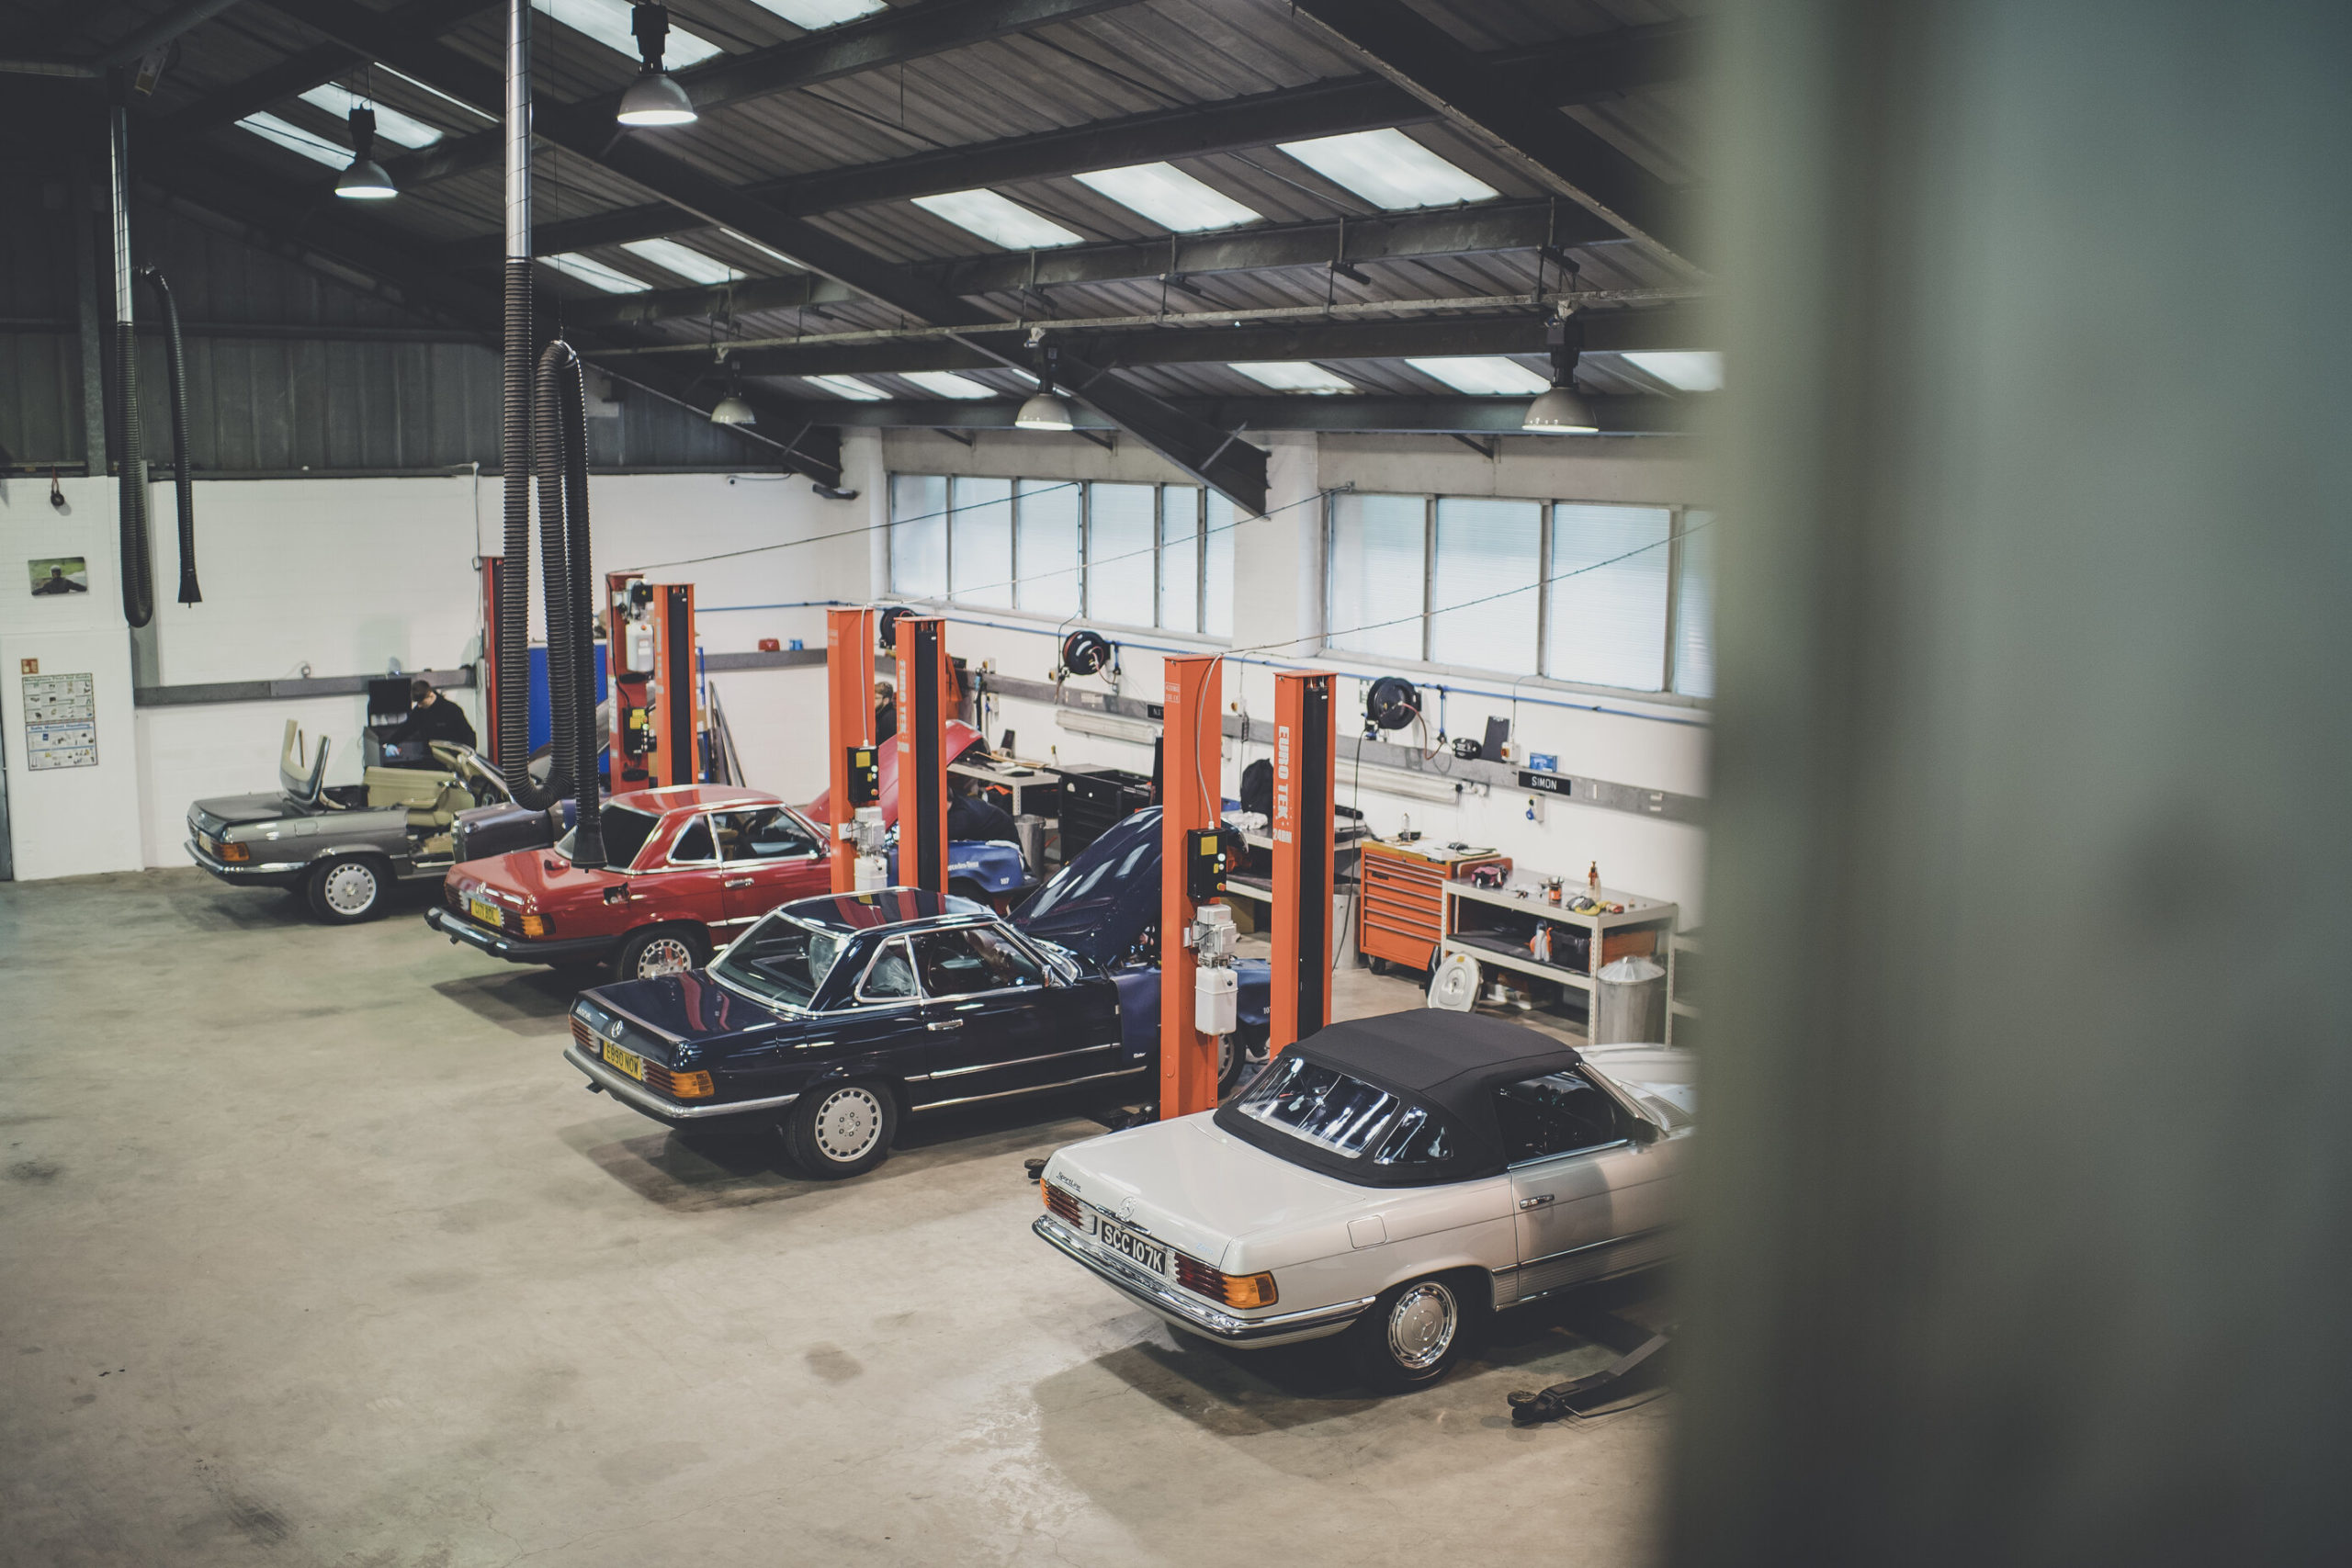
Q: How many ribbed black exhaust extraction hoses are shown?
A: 2